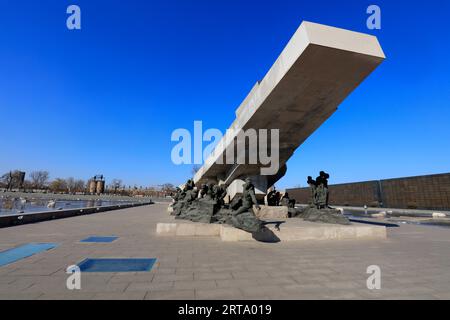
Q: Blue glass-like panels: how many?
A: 3